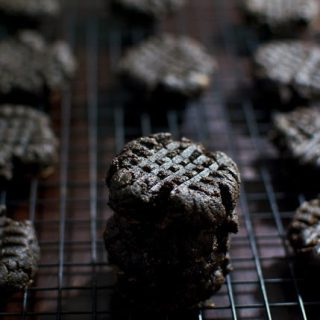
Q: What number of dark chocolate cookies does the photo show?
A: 13